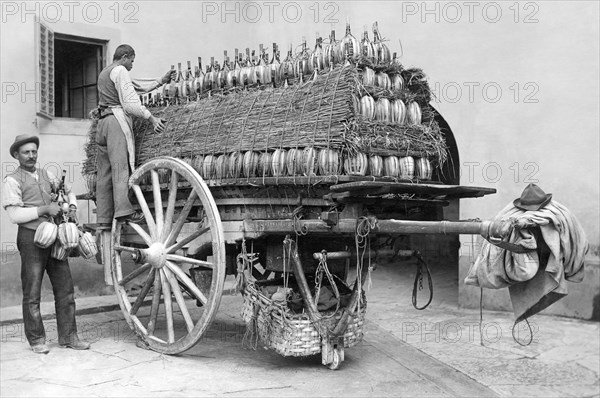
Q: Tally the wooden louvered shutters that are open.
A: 1